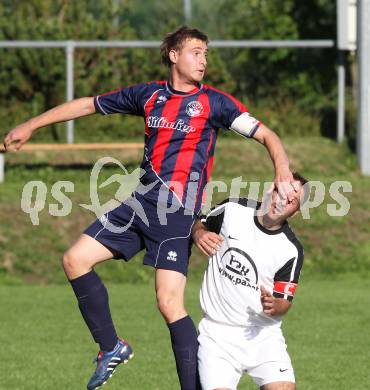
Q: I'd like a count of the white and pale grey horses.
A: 0